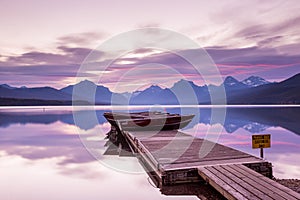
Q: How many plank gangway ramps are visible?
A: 1